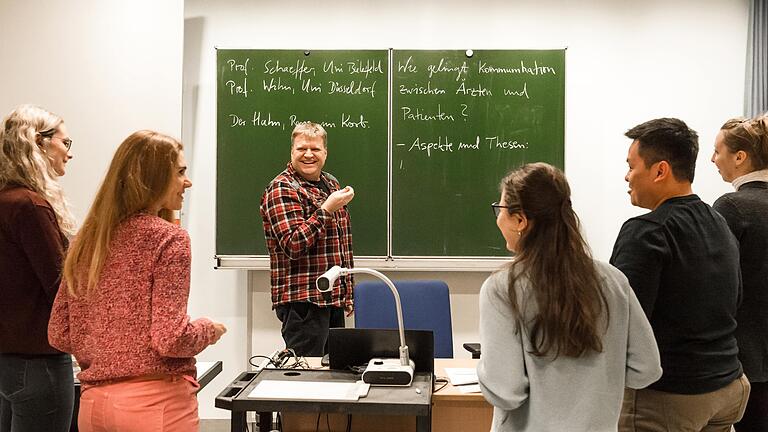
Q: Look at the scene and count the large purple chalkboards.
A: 0